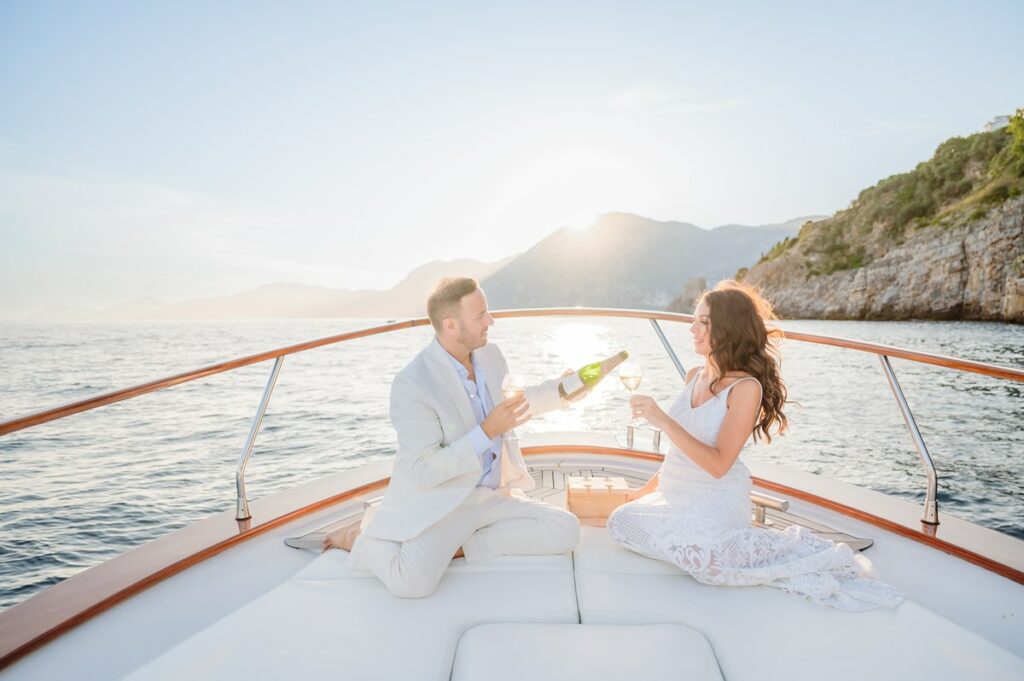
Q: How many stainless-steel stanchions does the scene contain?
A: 3